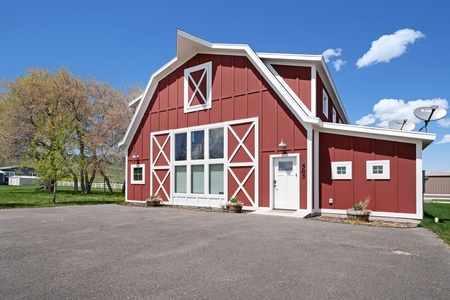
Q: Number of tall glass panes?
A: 6